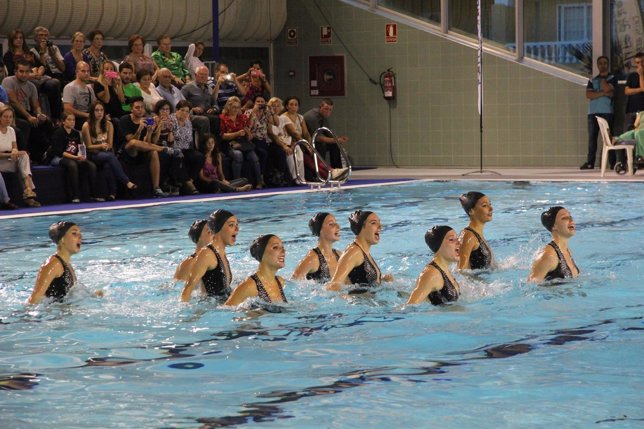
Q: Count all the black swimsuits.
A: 9